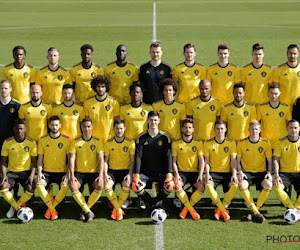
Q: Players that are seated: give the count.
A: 9